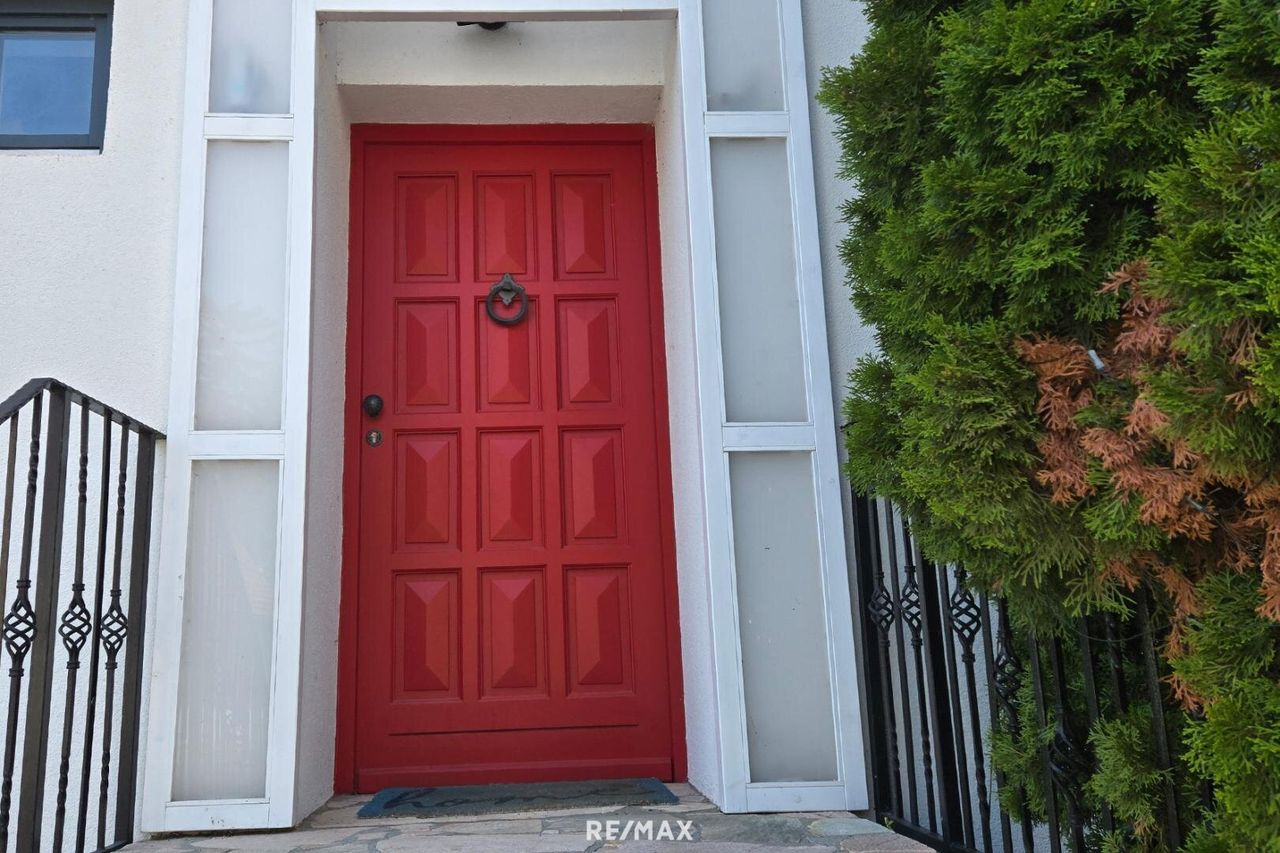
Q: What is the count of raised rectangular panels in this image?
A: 12